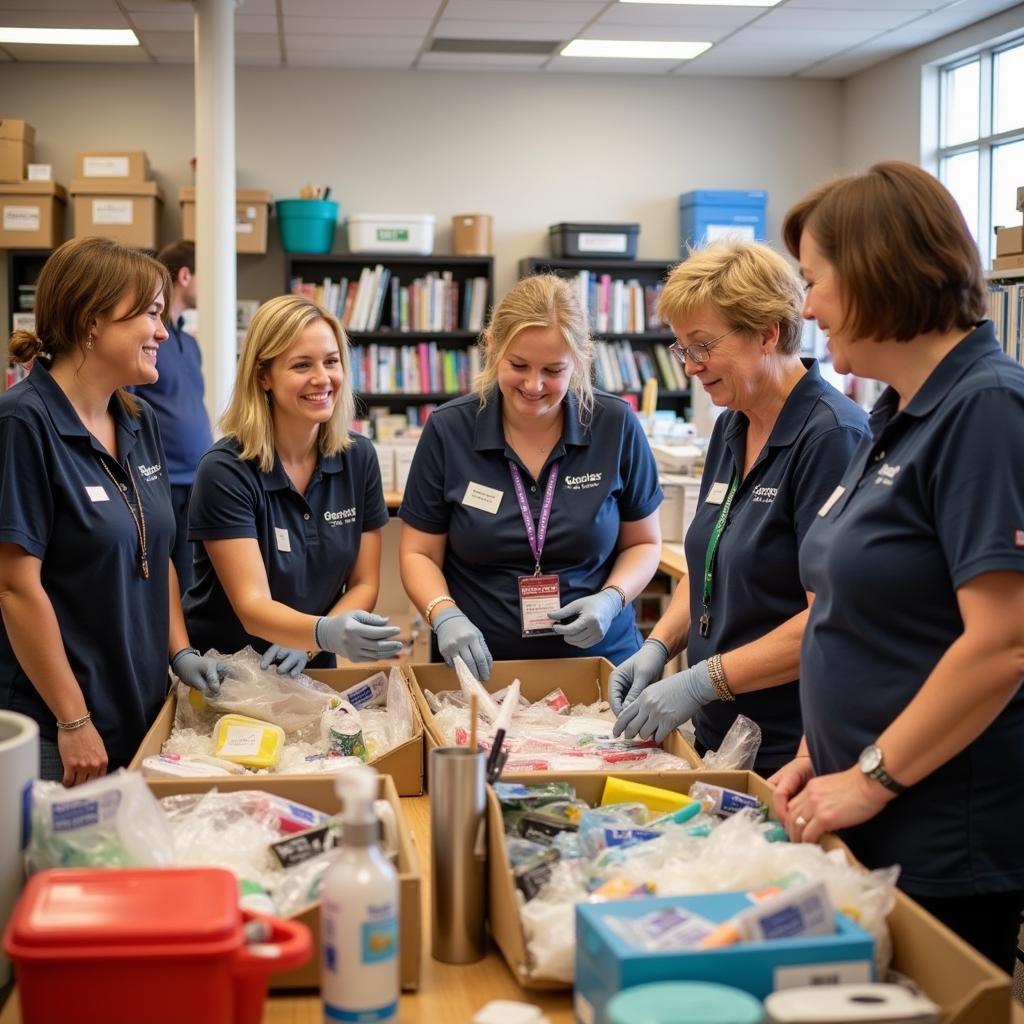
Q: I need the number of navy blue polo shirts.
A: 5